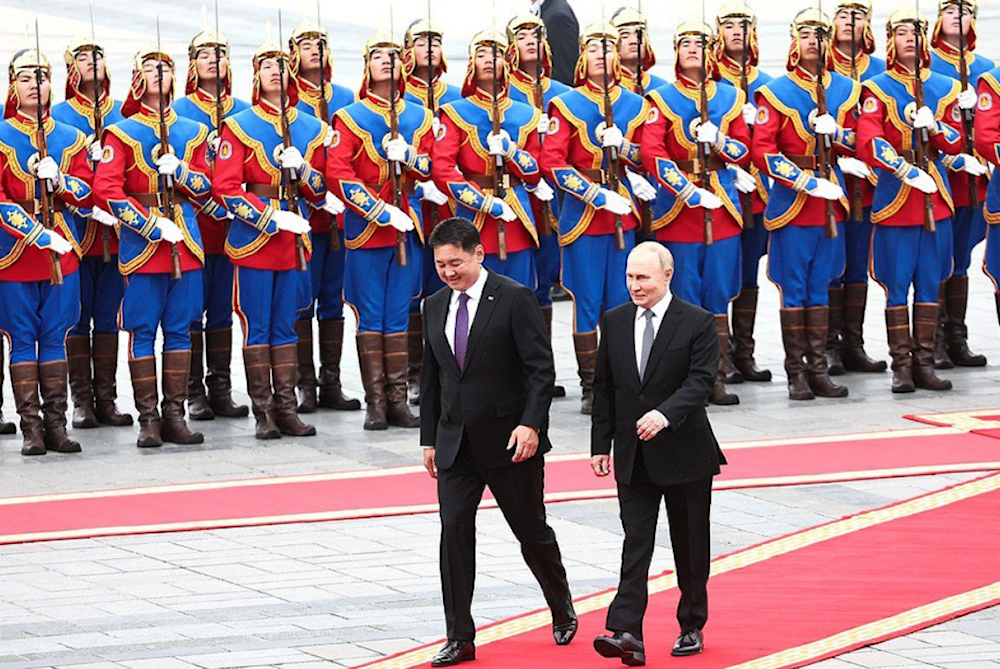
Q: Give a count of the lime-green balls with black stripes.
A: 0